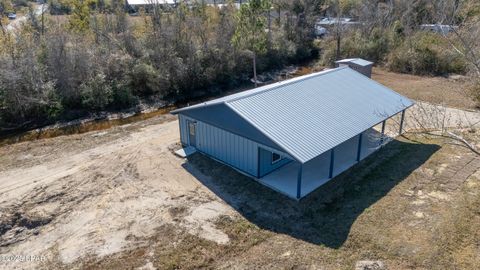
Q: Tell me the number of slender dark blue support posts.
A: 5